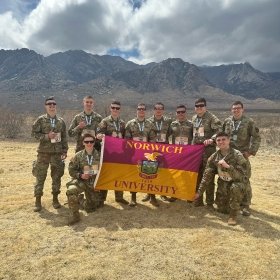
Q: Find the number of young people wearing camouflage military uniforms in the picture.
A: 10